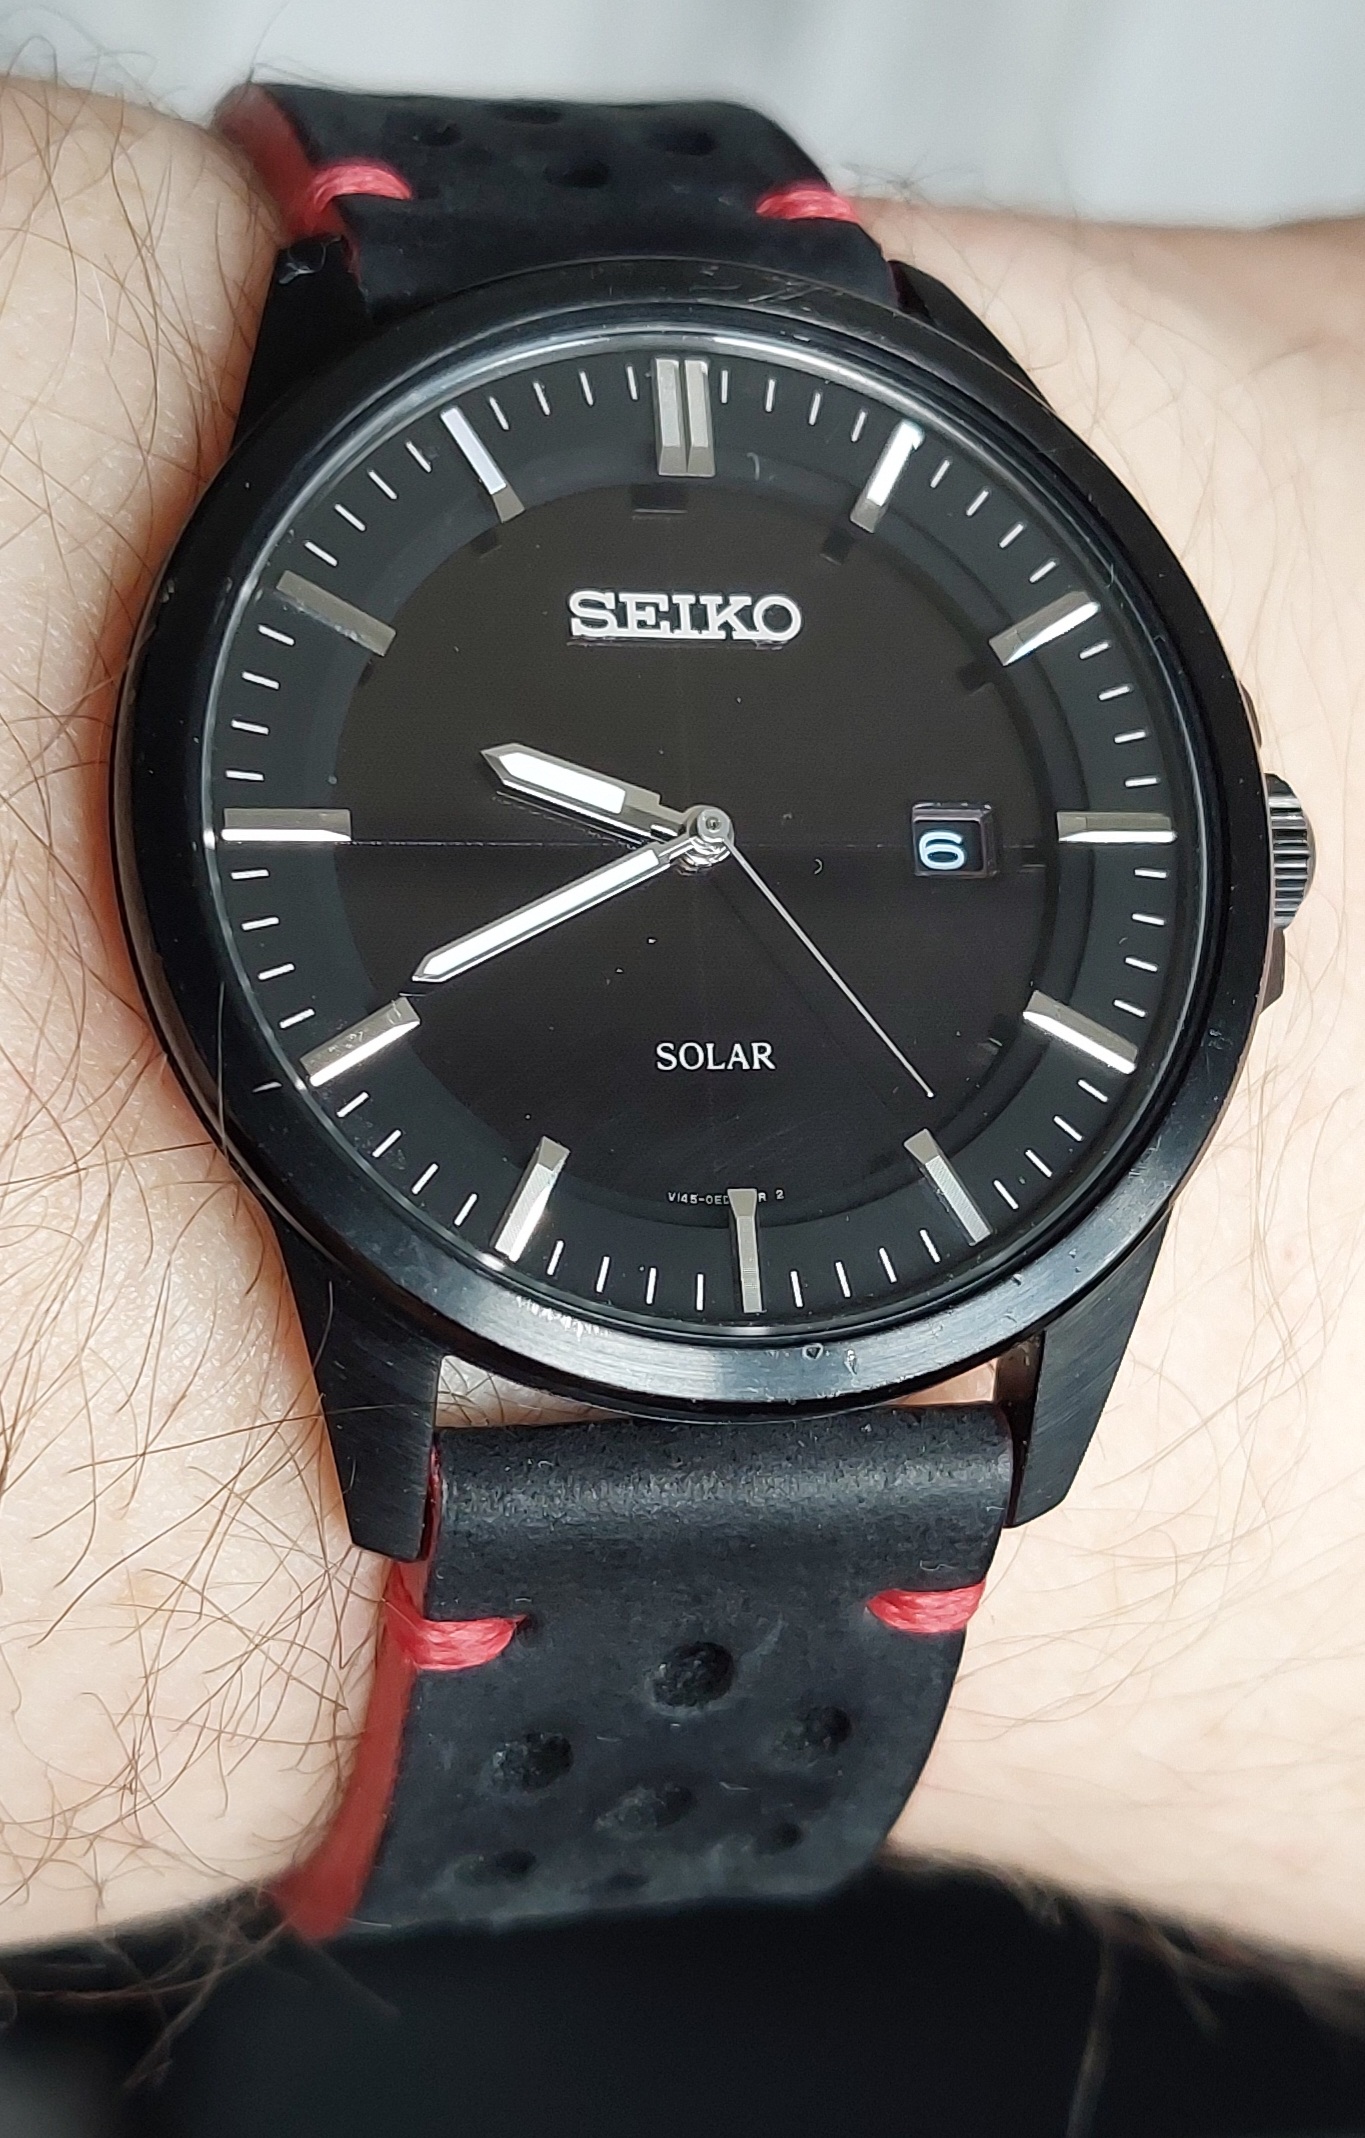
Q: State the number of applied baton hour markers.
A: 12